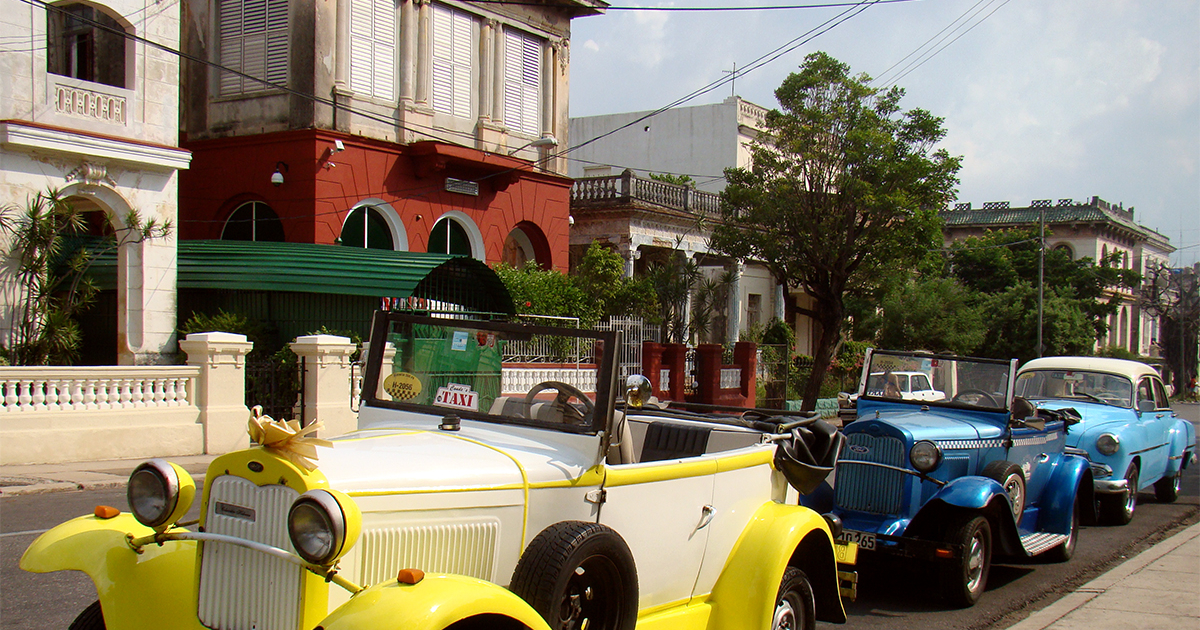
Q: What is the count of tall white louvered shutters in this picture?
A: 4